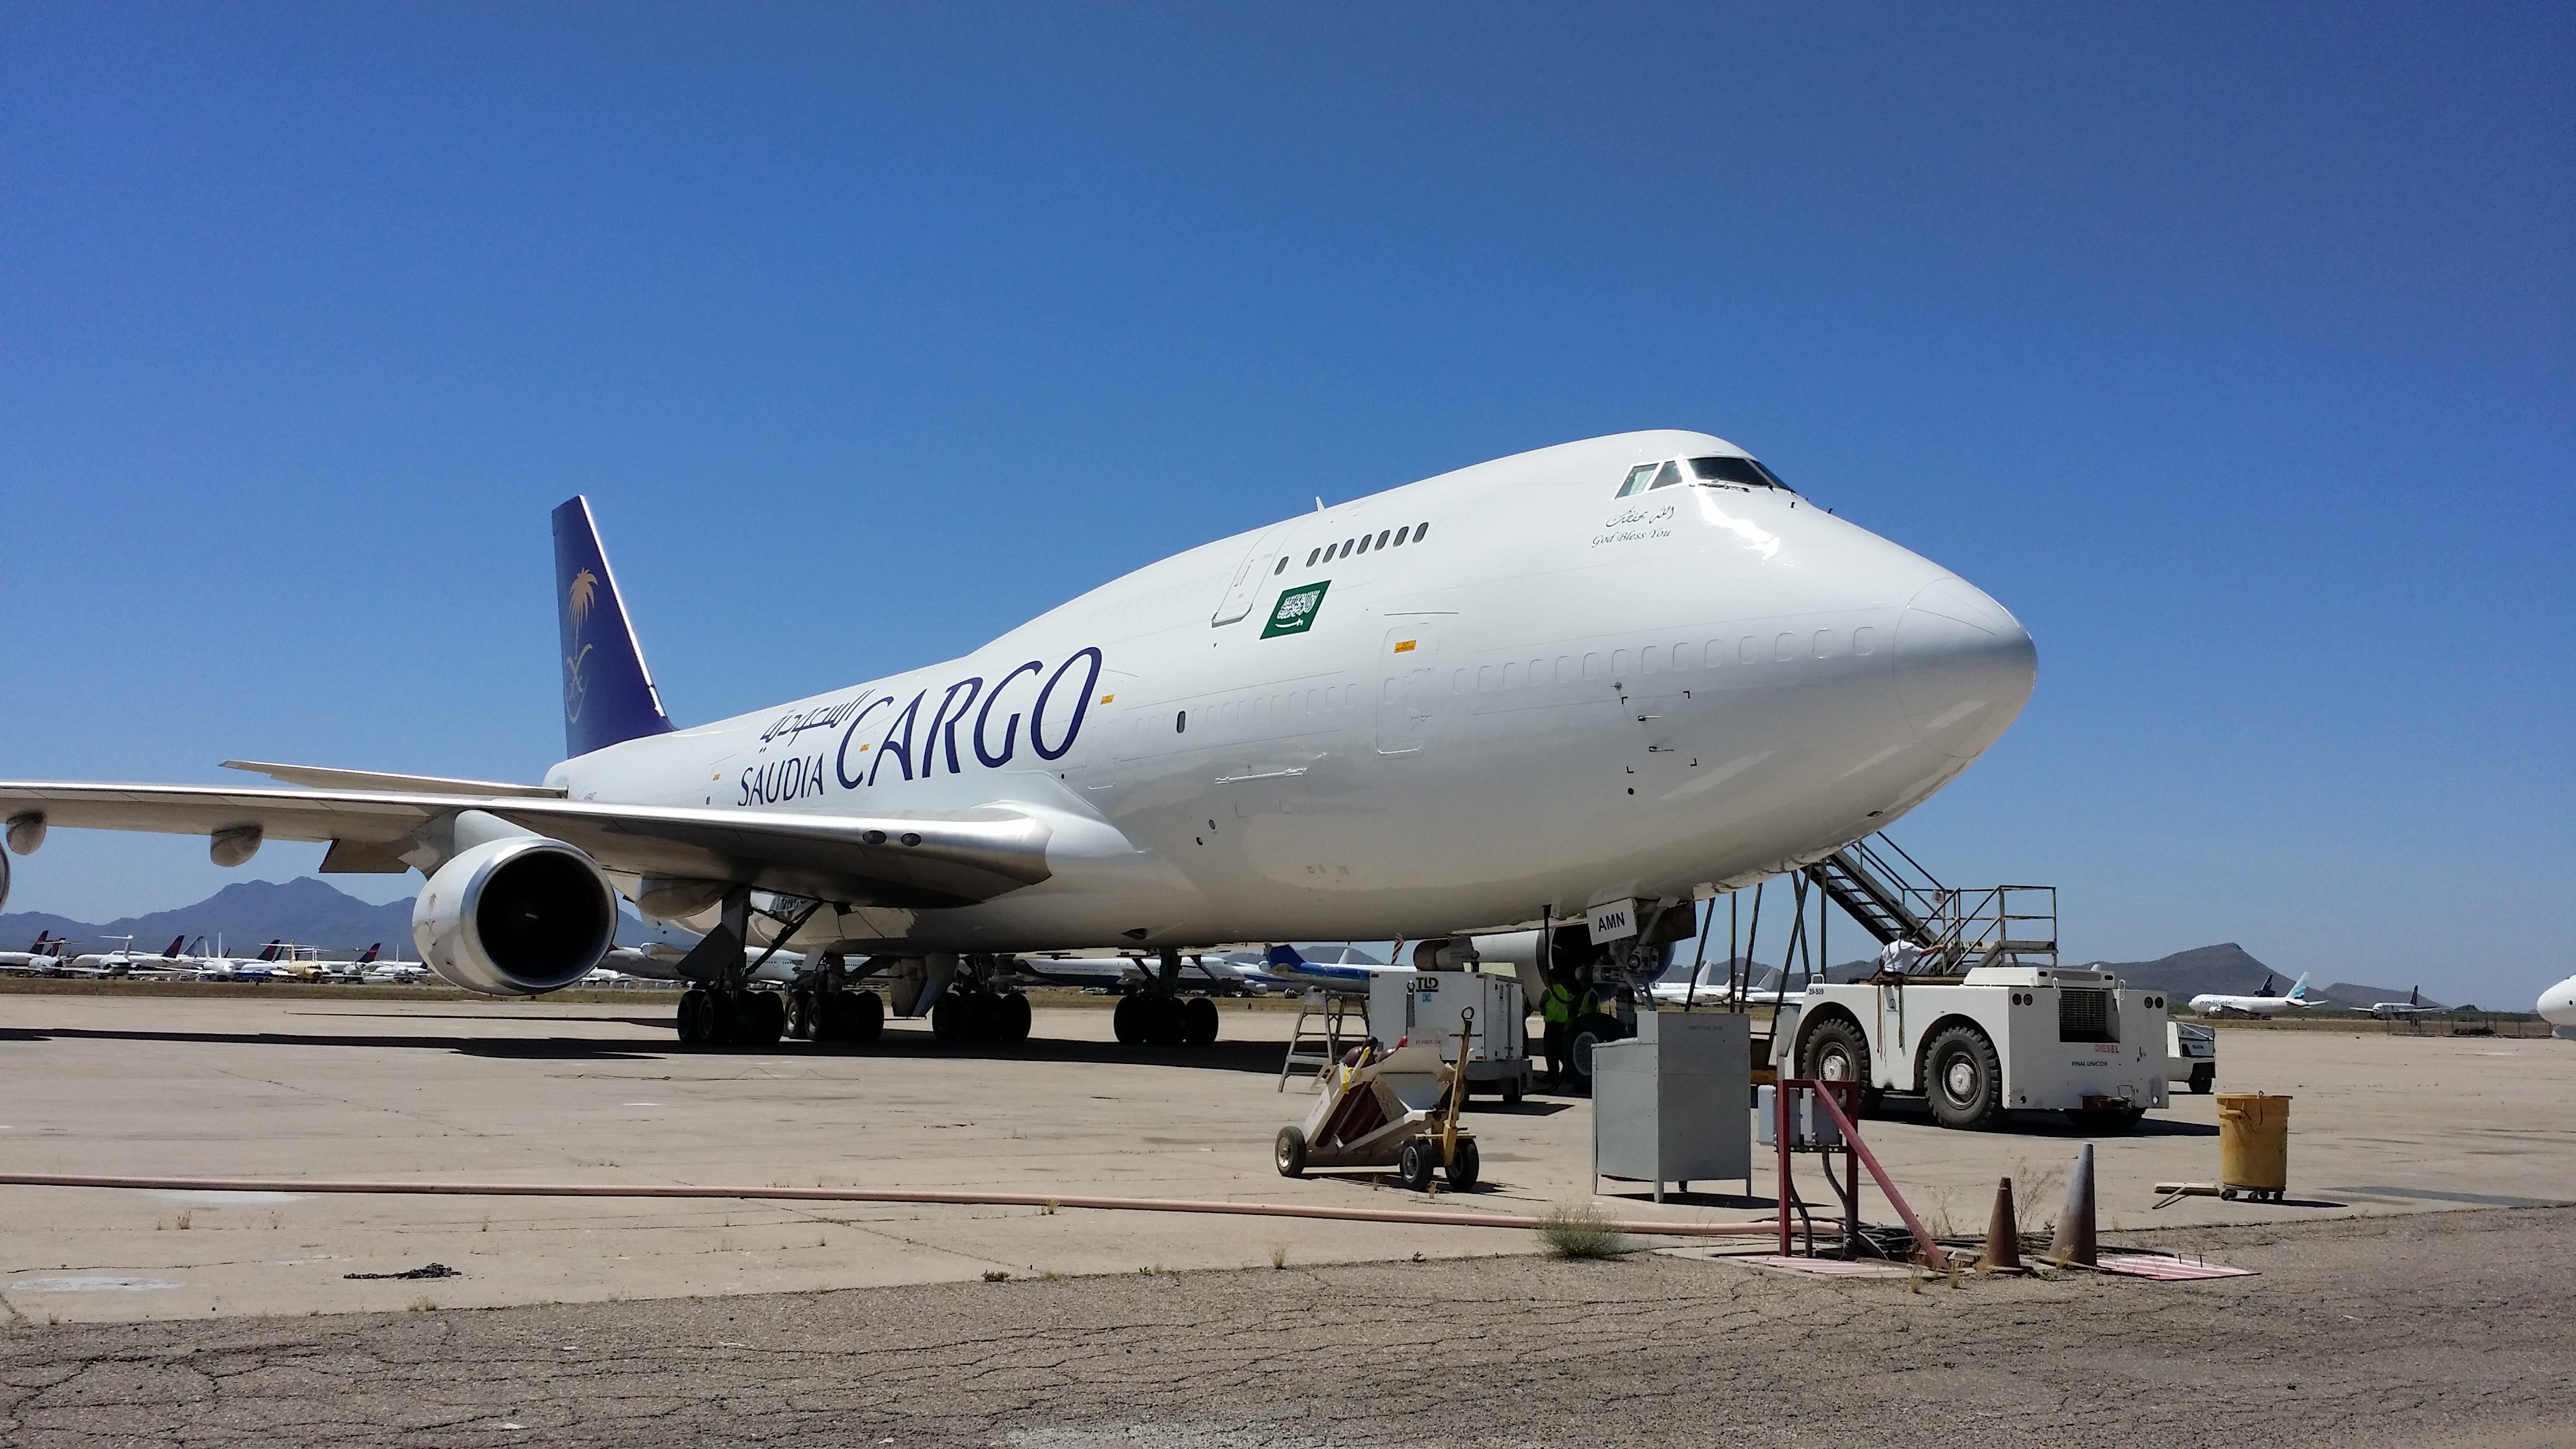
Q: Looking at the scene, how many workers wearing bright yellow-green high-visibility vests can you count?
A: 2